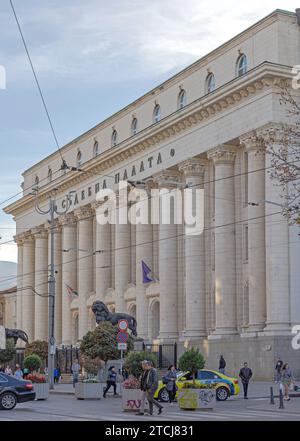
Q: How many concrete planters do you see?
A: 4